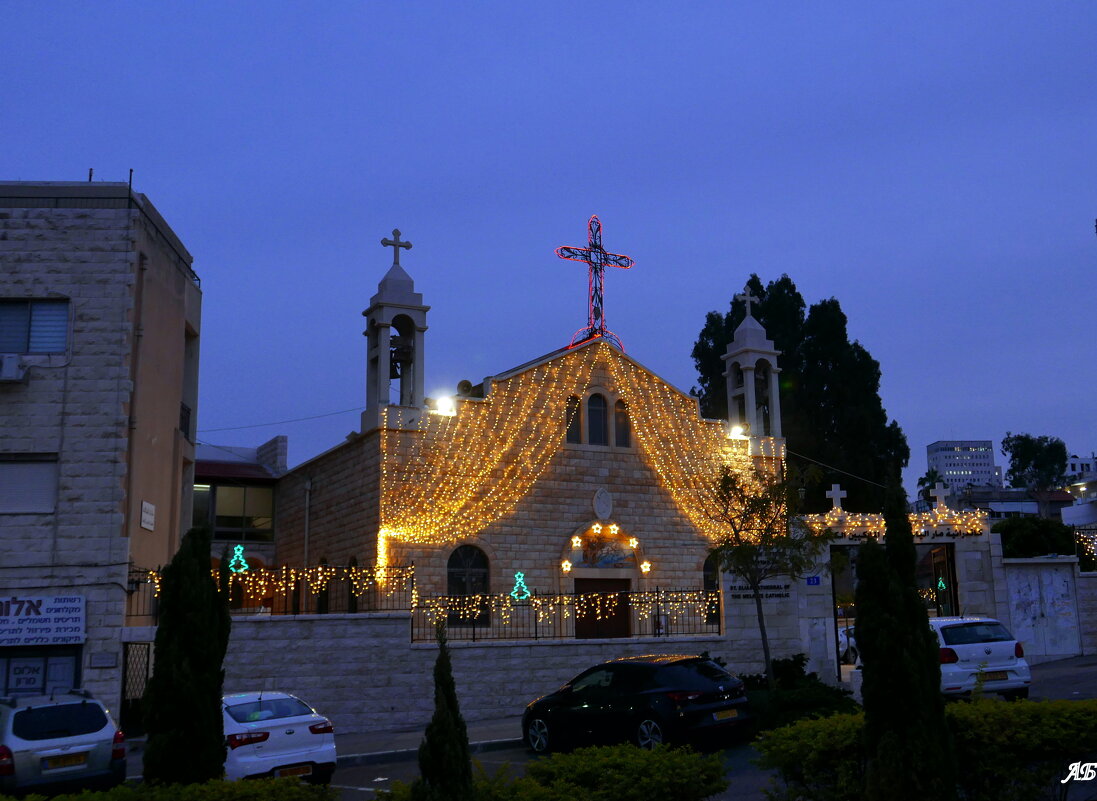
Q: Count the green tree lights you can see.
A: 3